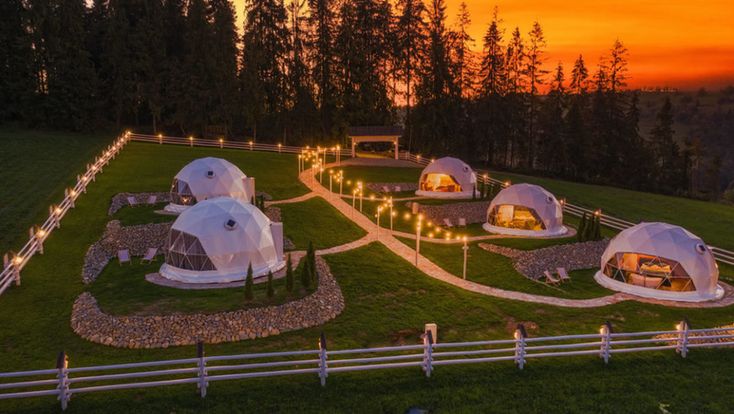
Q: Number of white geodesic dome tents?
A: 5